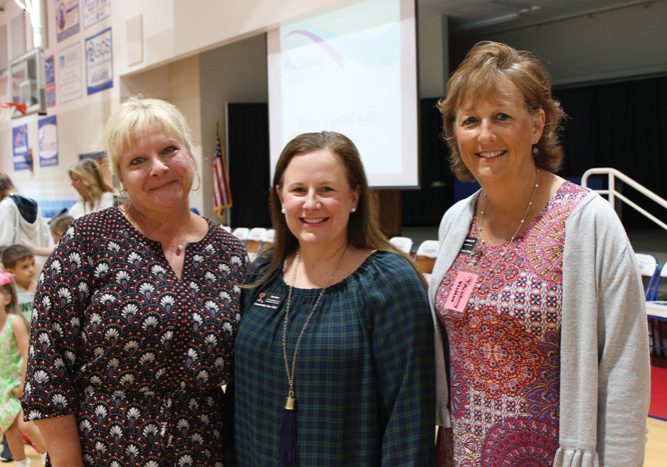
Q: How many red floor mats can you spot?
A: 1